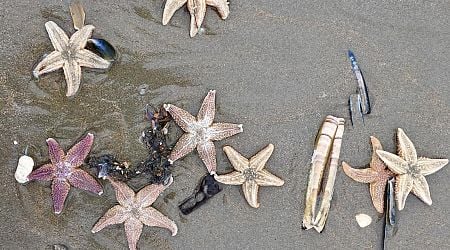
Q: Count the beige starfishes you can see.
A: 4